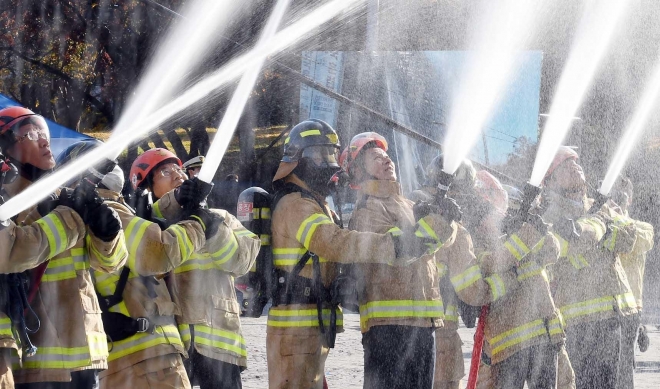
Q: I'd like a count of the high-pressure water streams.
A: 6